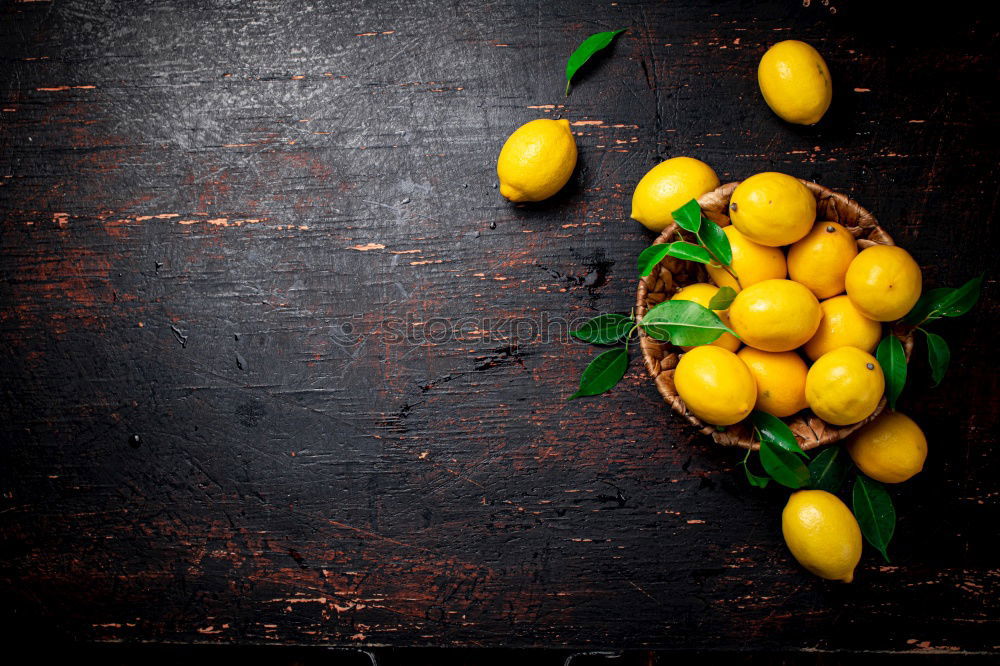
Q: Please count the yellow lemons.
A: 15